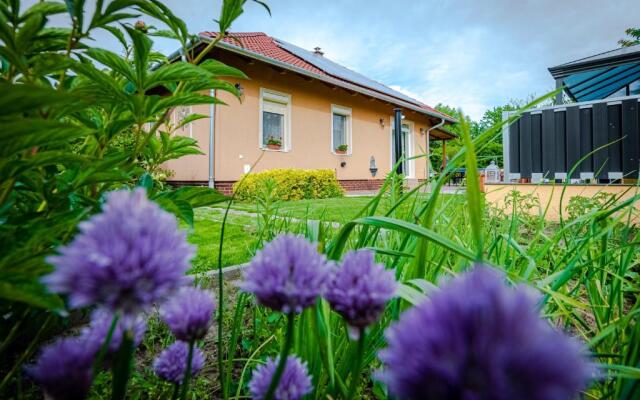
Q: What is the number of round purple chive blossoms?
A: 9